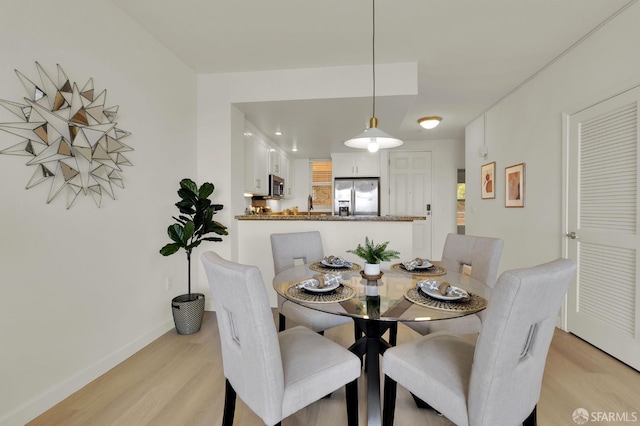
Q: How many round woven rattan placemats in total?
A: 4